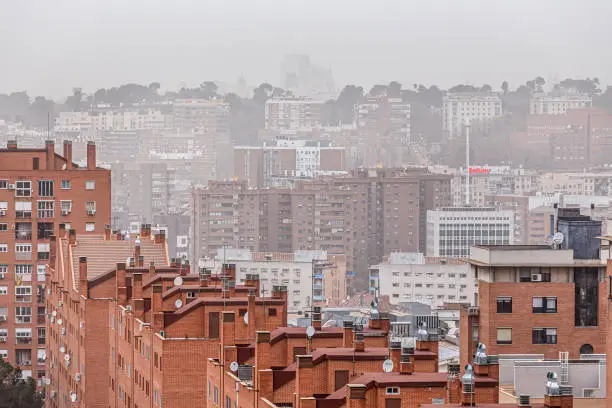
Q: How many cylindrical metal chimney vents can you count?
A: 5